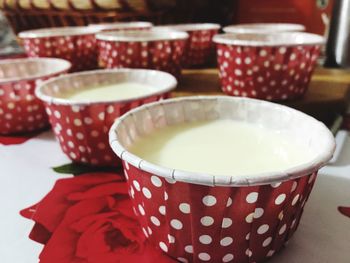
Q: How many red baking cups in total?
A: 9